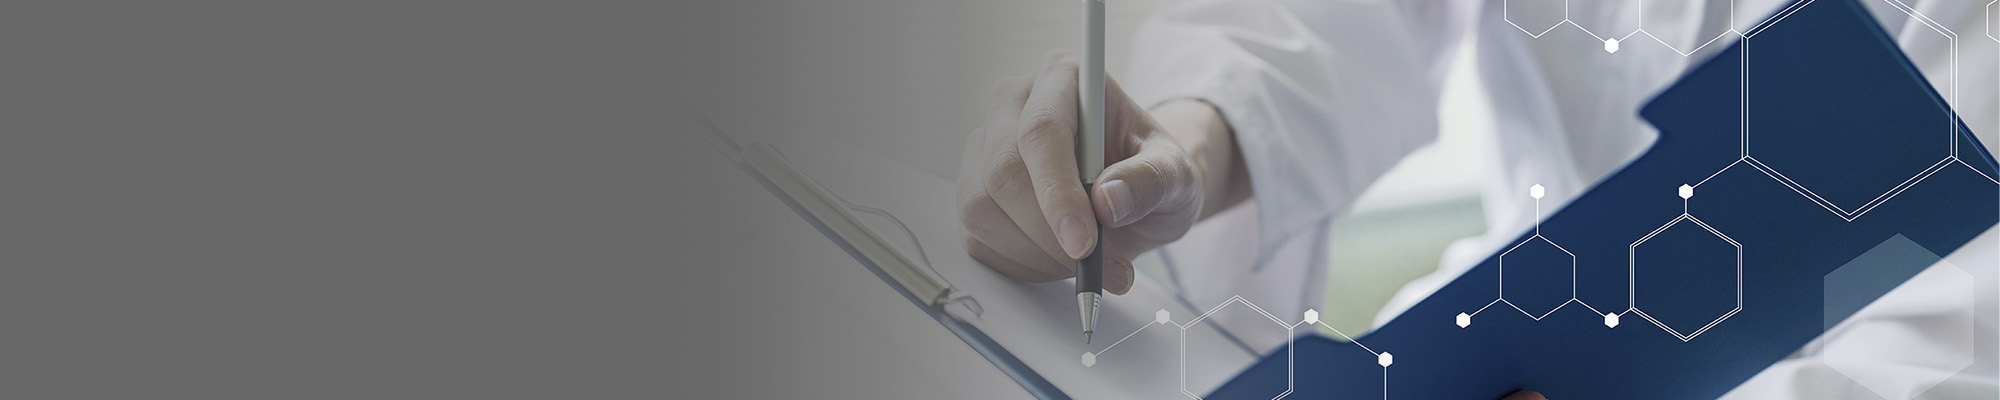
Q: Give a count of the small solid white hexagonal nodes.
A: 9